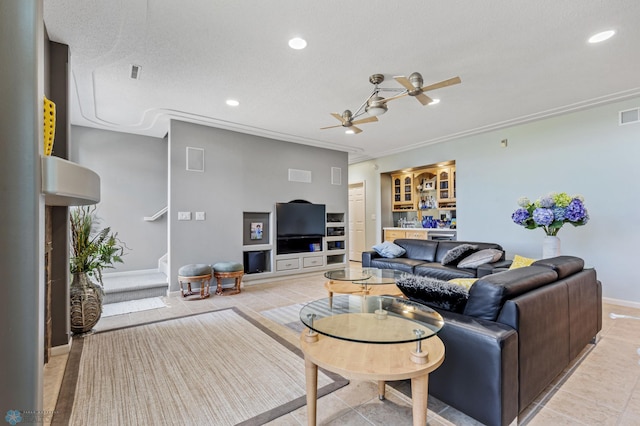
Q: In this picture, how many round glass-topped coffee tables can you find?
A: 2